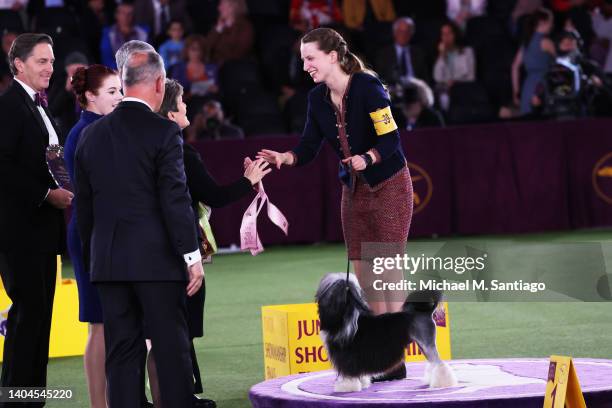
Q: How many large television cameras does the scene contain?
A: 1